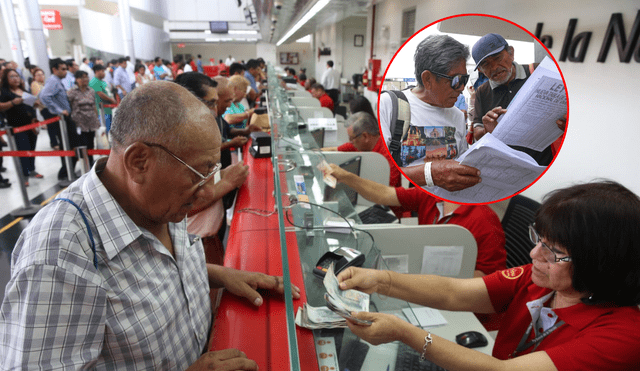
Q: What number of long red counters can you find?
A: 1